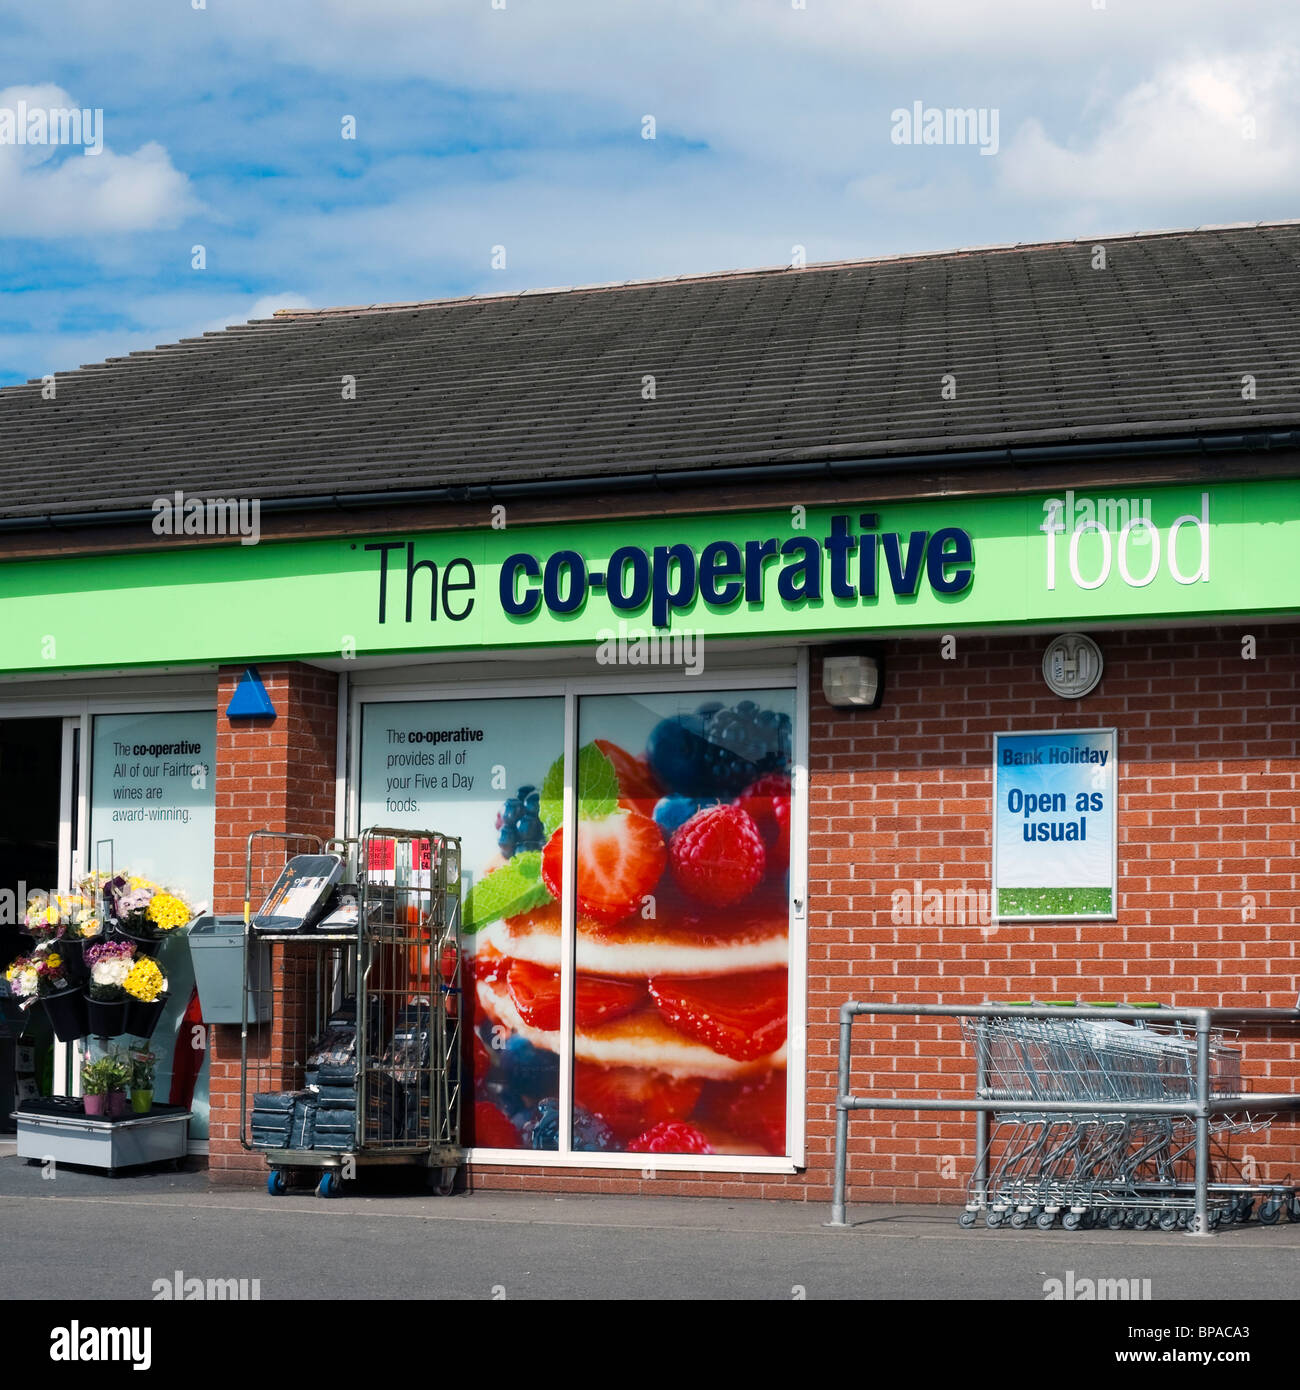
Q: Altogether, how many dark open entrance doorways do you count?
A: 1